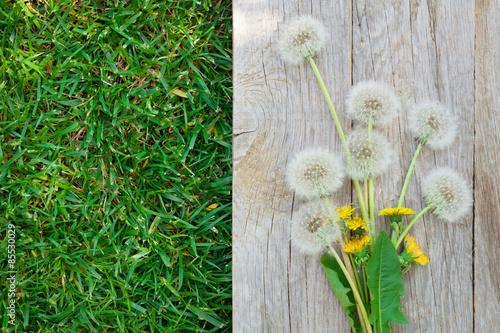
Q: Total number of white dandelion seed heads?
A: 7